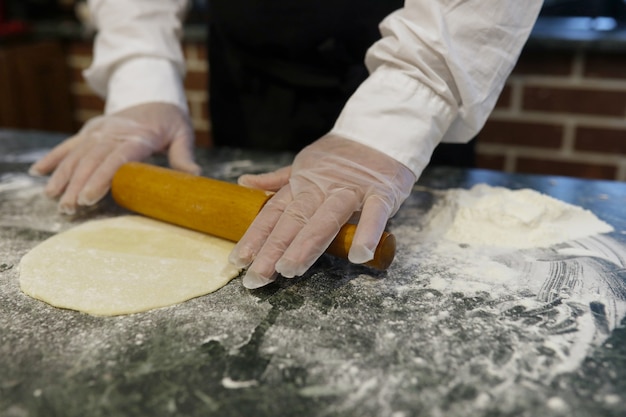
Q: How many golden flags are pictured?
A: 0